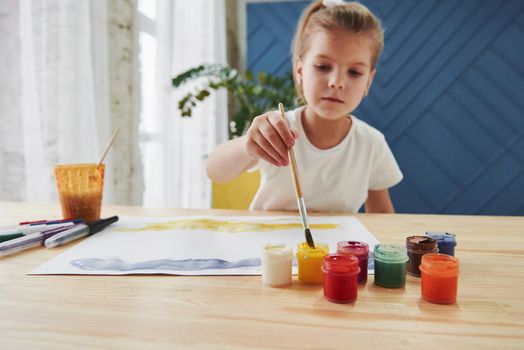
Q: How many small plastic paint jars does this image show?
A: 8